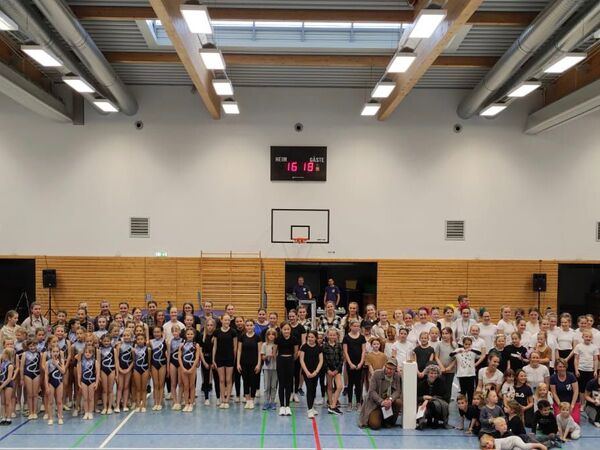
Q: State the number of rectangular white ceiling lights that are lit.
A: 15